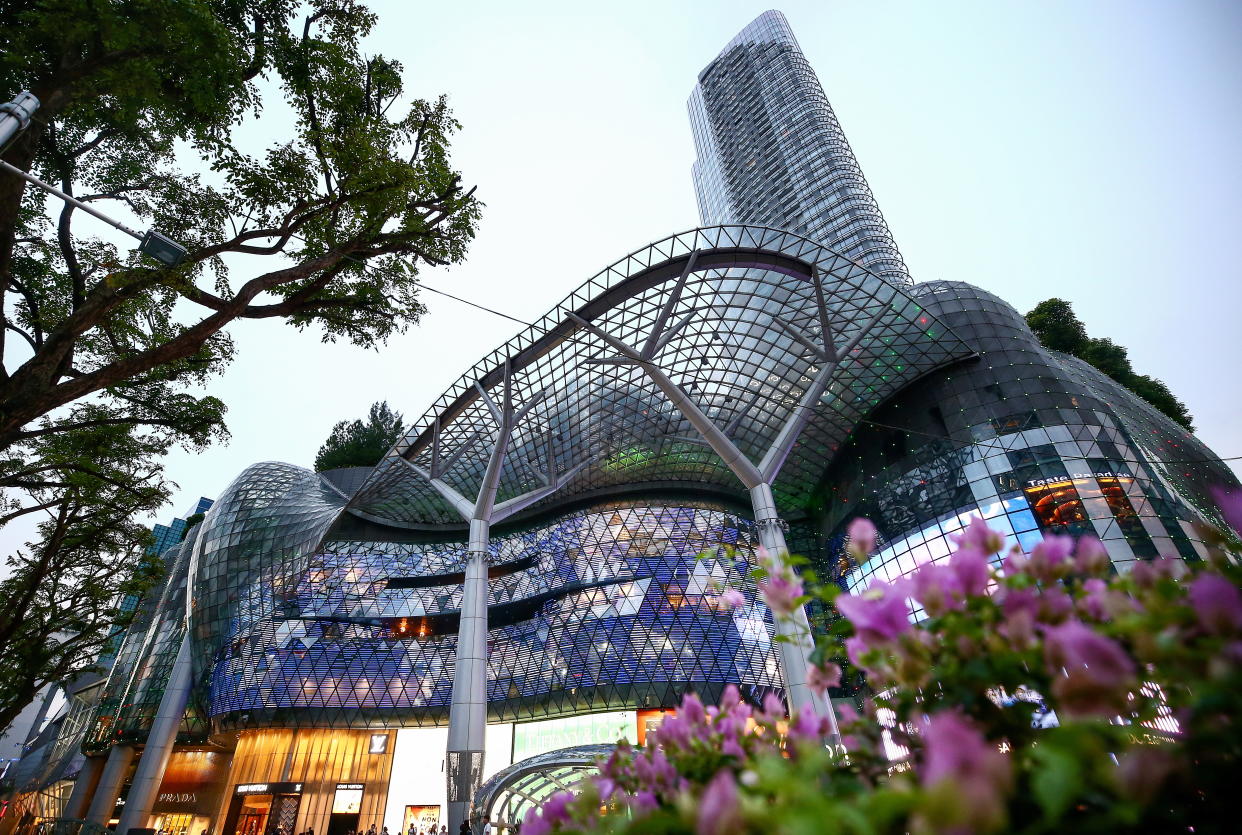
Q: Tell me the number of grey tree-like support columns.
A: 2